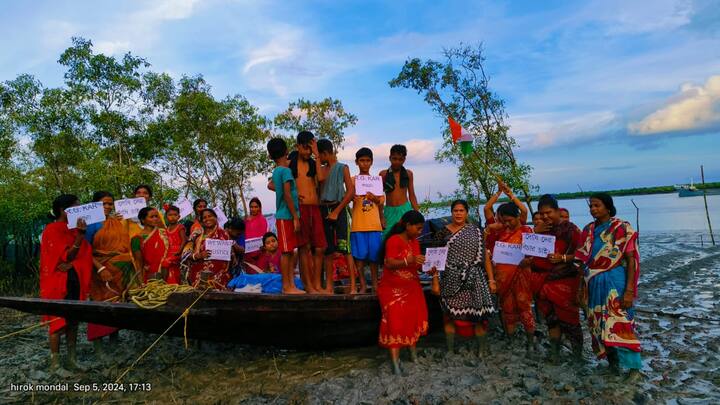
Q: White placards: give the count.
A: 10